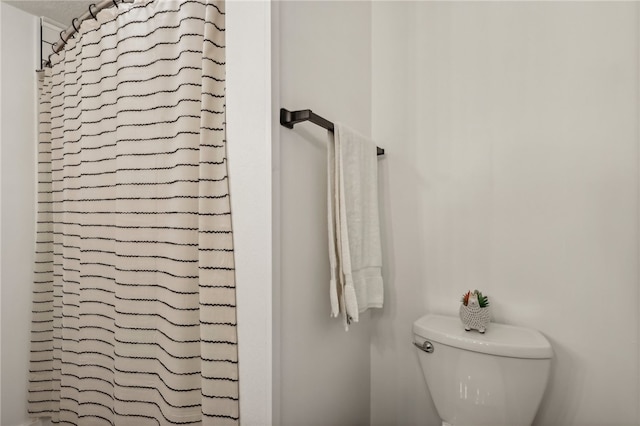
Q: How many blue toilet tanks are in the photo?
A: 0